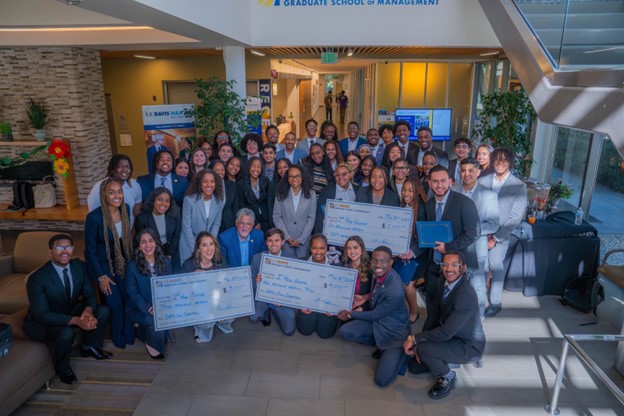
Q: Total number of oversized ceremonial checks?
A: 3